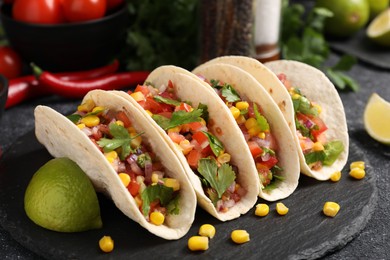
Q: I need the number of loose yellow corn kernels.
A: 10